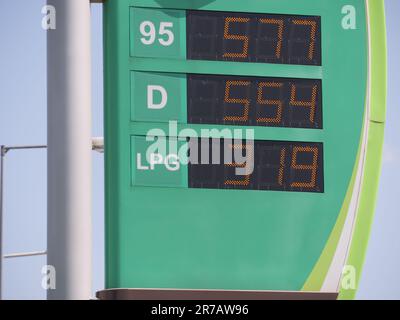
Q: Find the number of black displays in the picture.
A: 3